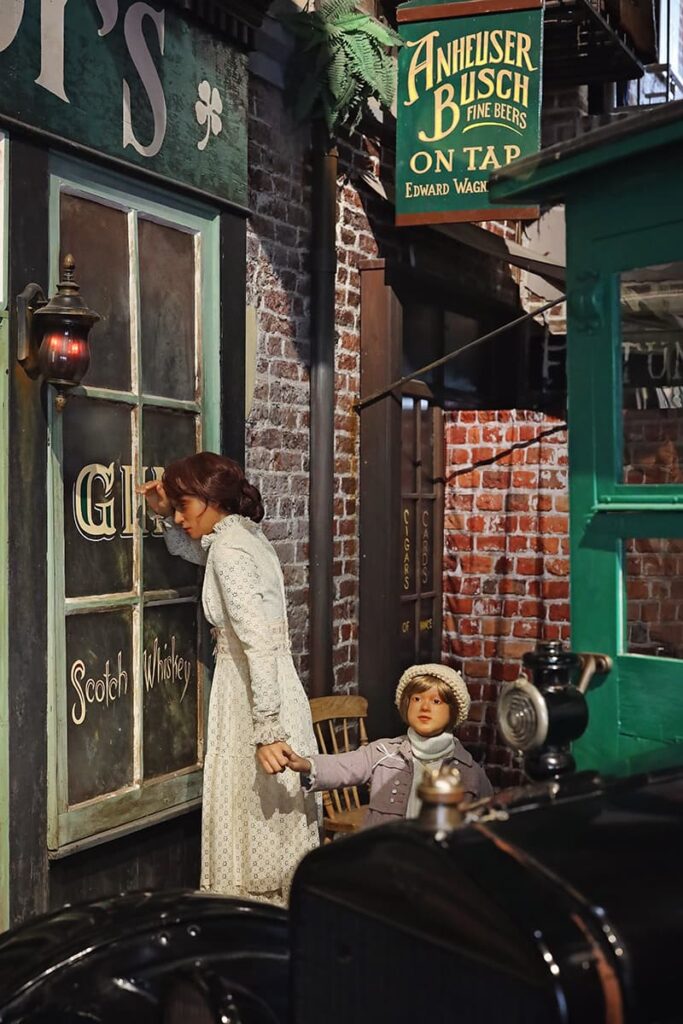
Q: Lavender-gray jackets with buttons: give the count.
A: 1